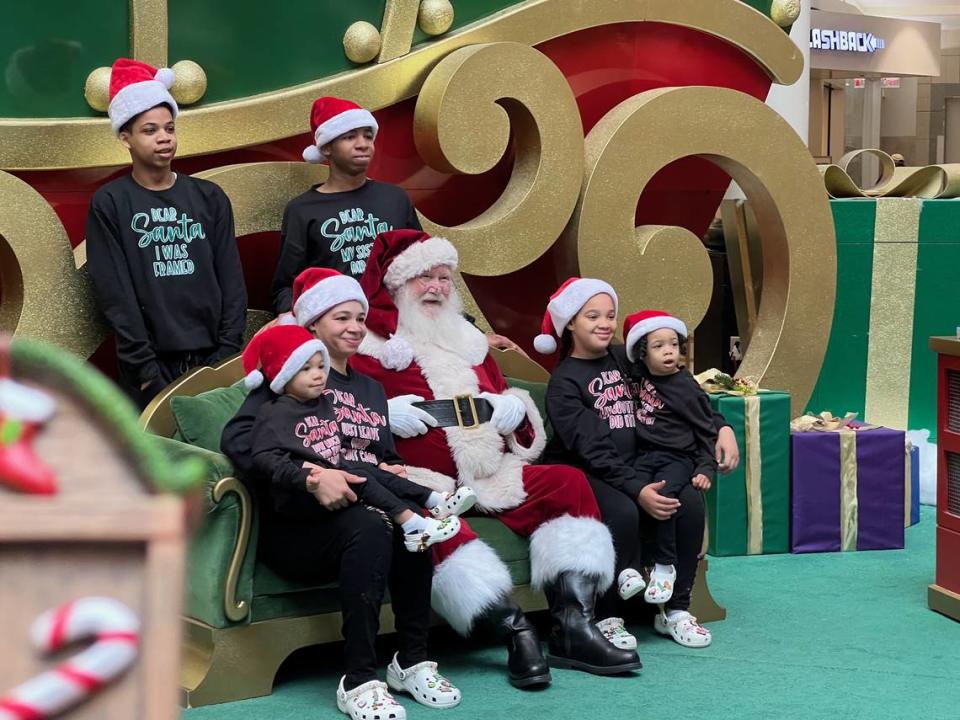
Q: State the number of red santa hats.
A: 7